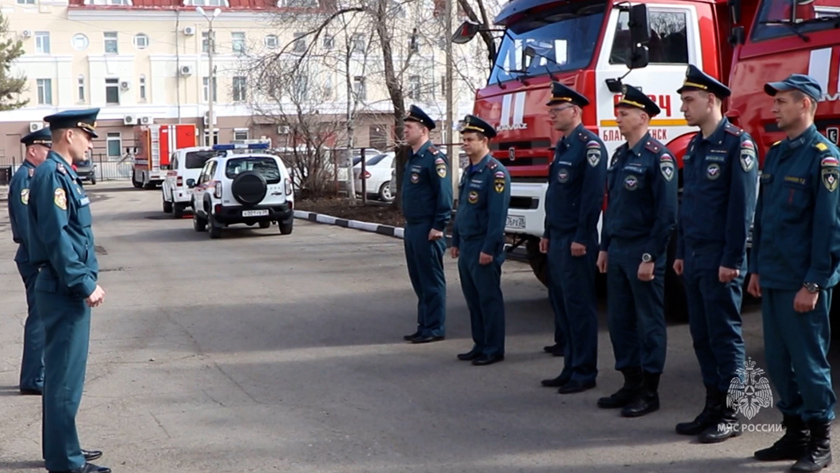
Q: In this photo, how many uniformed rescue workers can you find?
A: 8